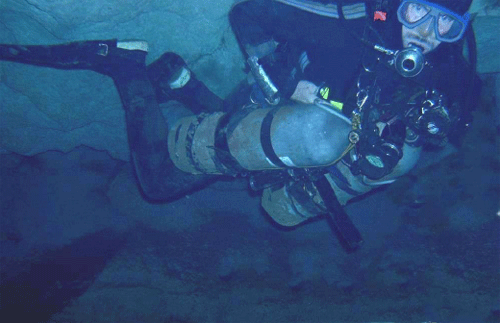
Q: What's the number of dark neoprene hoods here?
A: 1